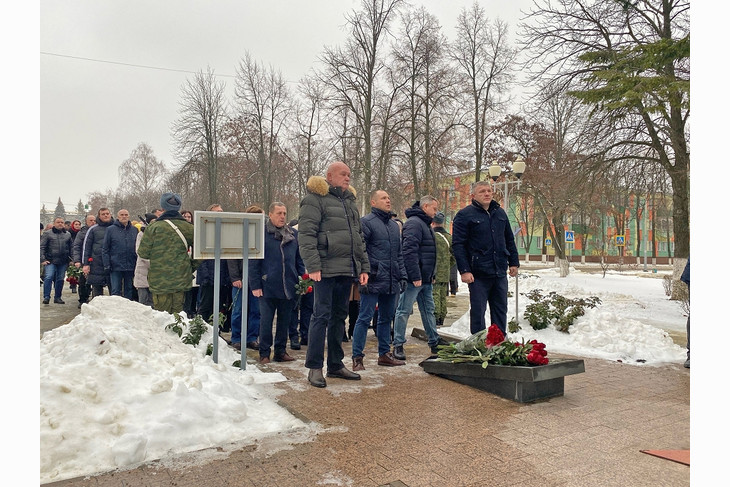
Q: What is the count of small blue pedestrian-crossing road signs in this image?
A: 3